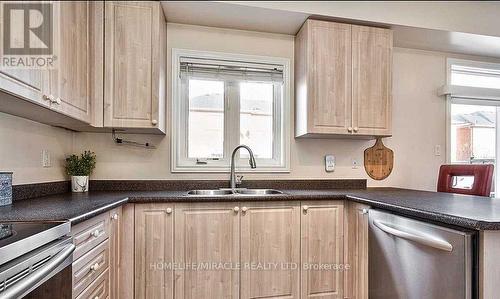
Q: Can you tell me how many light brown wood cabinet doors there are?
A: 11